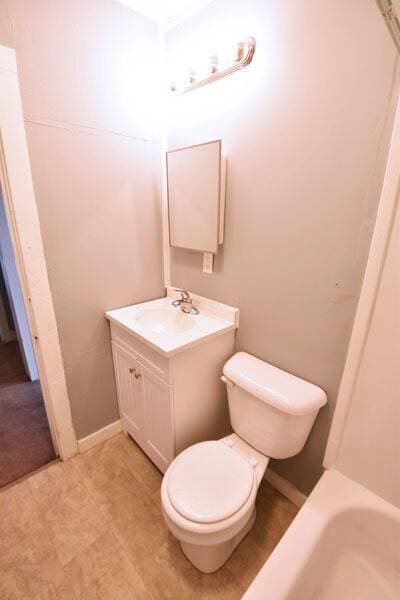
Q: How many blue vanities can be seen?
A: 0